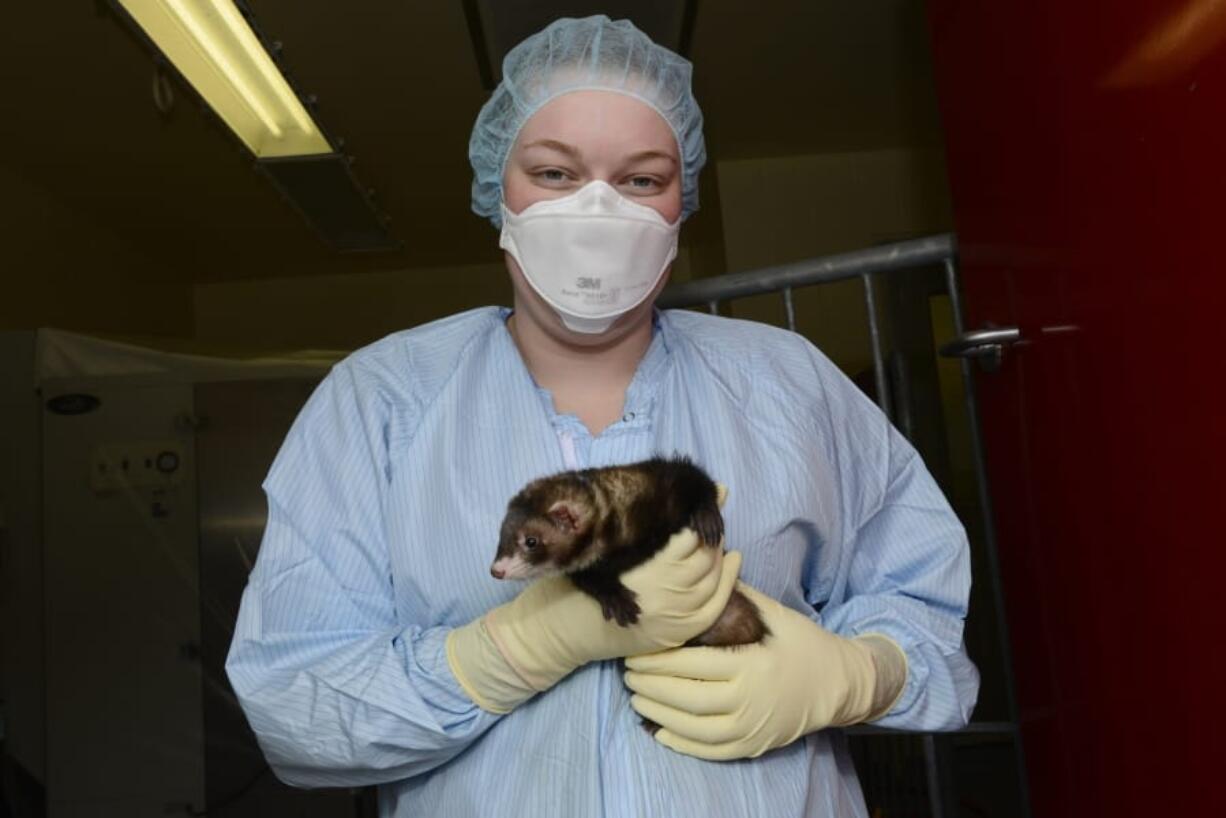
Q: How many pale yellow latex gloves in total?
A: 2